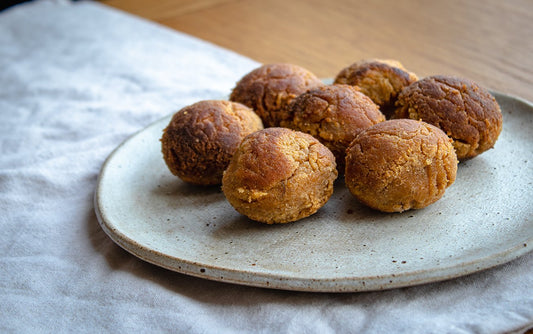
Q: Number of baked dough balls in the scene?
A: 7